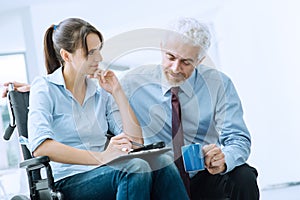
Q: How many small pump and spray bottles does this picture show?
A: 0